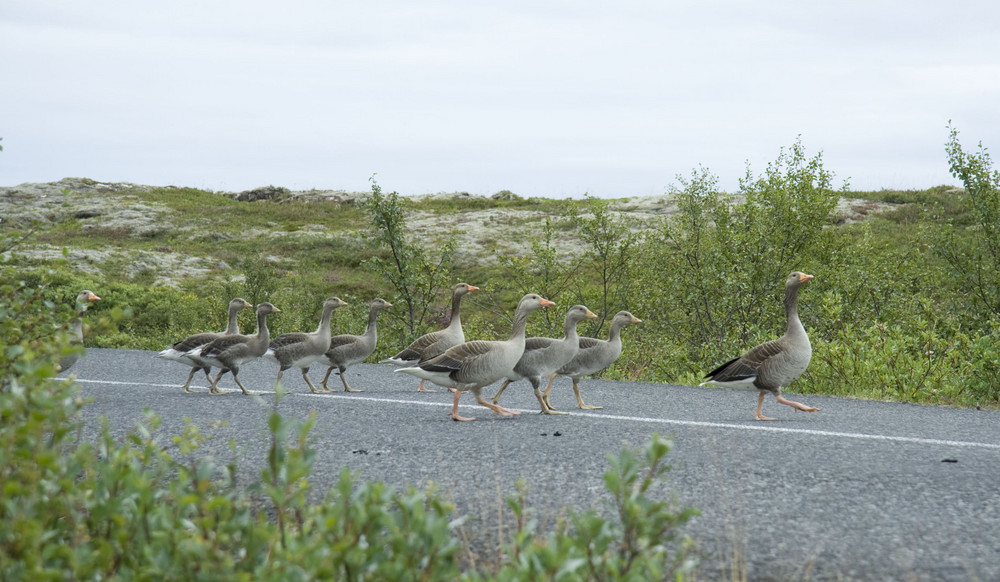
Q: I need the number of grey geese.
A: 10